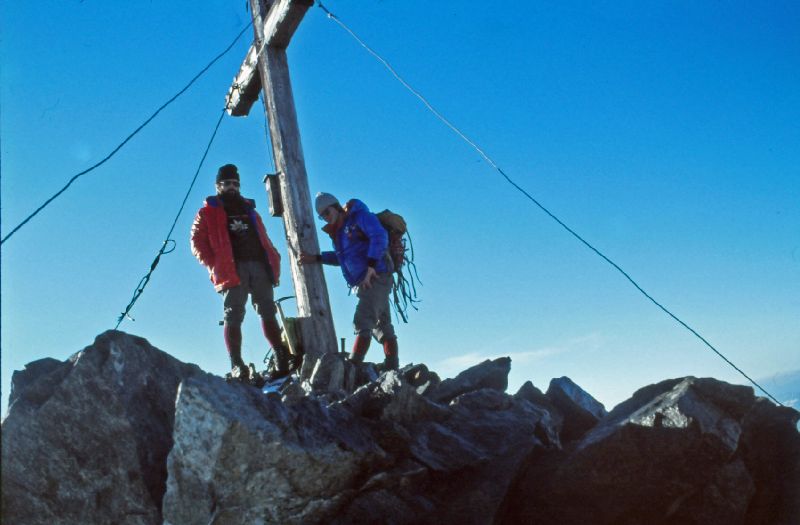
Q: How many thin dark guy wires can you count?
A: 3